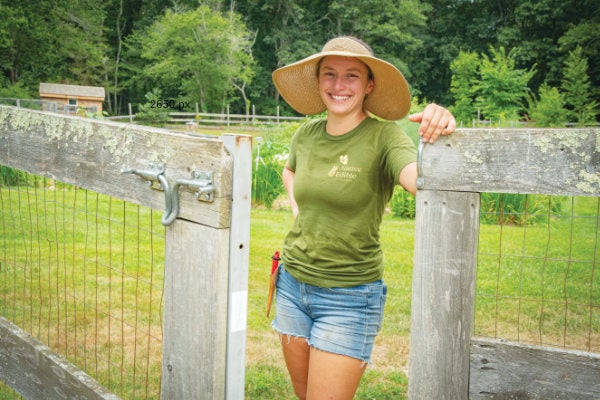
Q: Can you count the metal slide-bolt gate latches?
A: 1